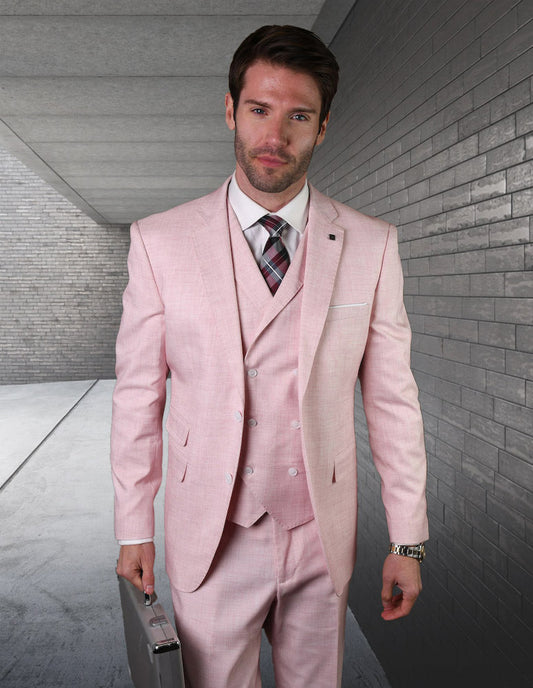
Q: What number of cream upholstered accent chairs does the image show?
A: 0